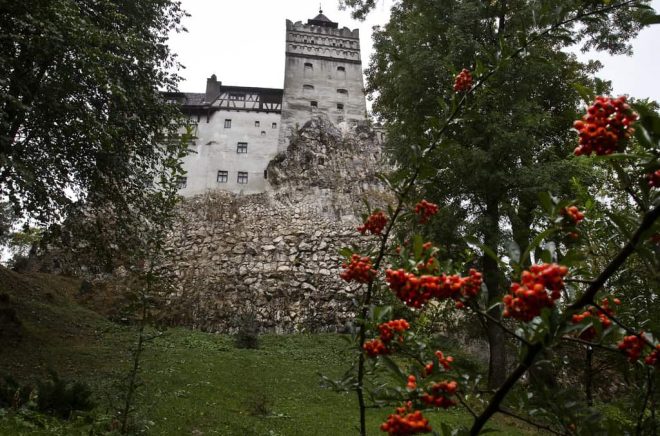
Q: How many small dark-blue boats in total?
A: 0